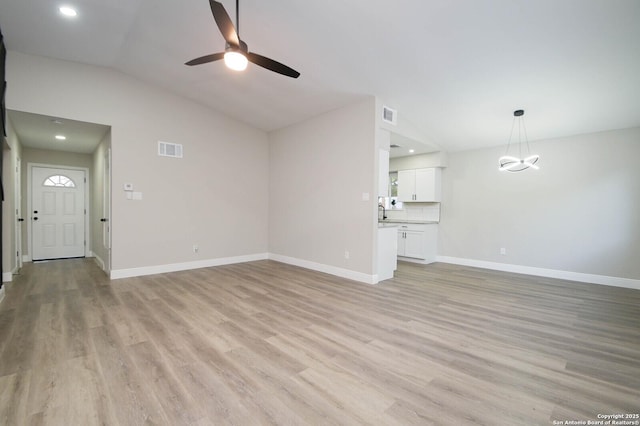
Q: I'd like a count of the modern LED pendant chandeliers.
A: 1